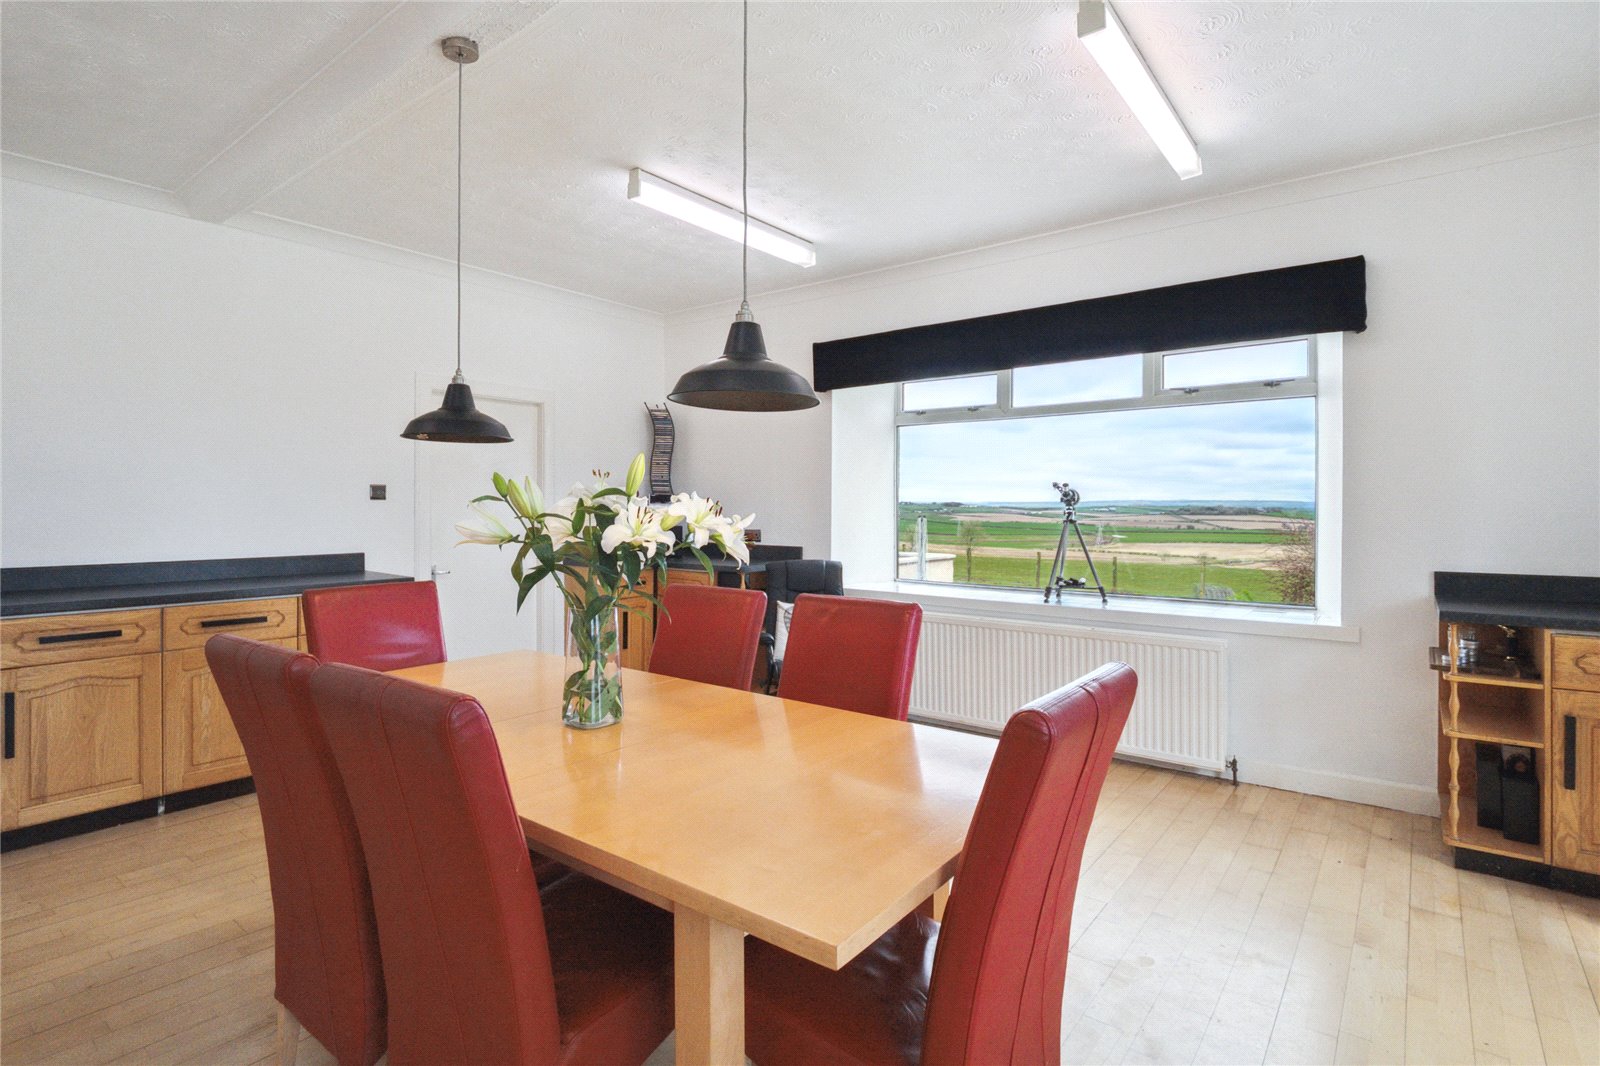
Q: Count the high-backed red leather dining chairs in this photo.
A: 6